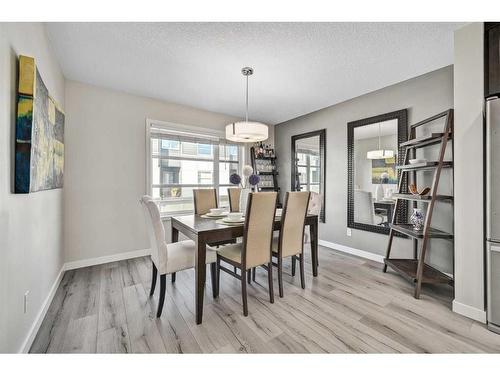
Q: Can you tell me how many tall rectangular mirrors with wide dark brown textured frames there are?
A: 2